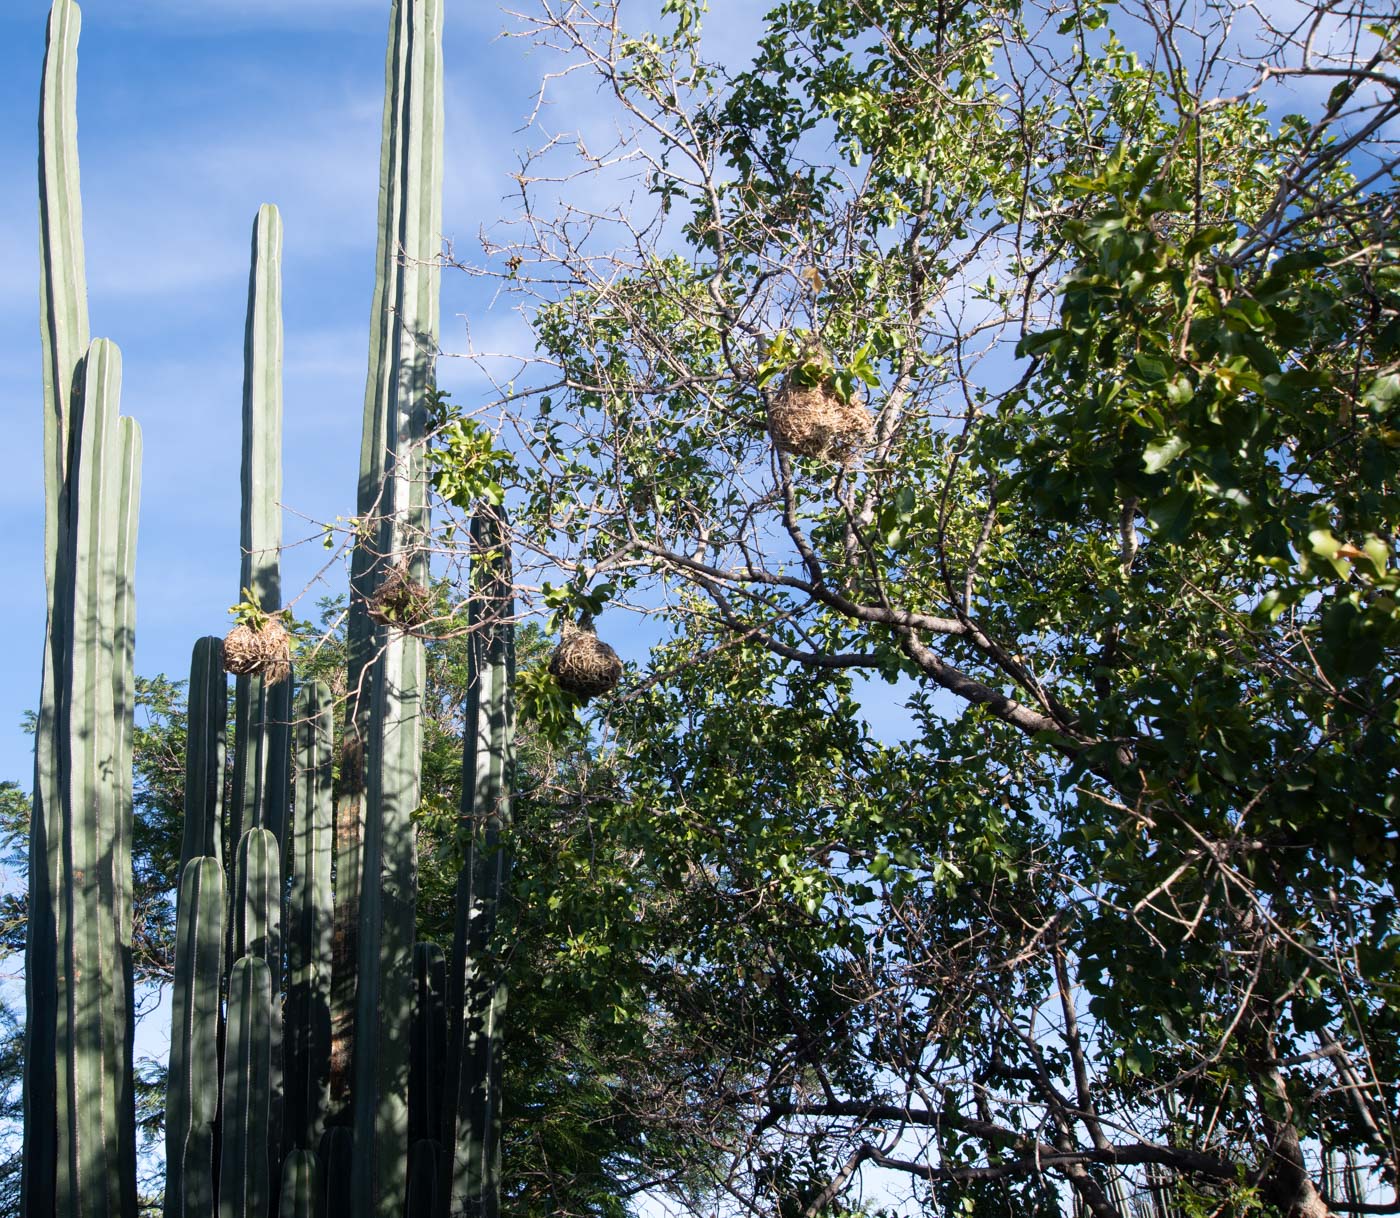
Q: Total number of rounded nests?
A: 4